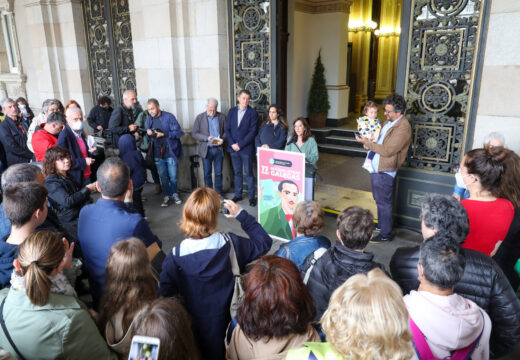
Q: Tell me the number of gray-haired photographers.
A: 1